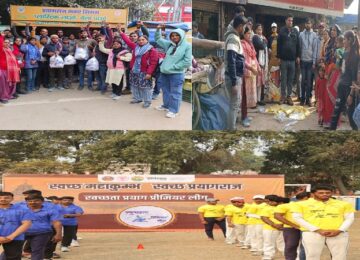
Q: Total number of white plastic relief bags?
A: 4